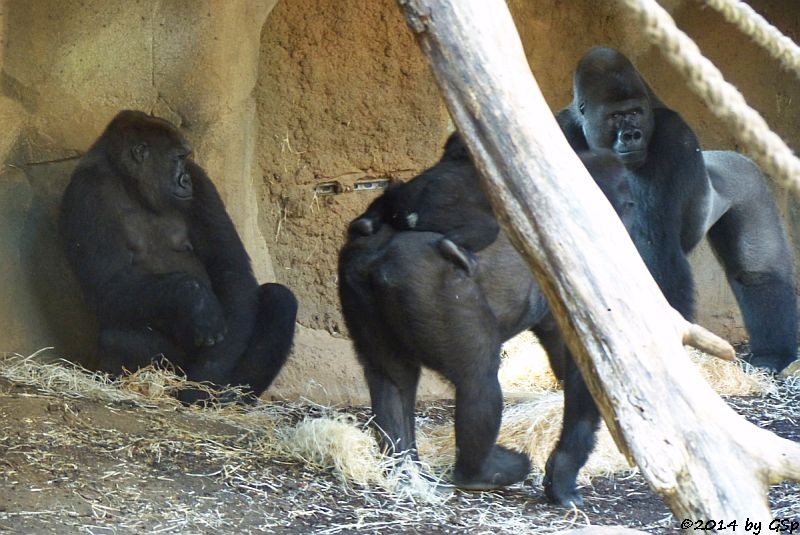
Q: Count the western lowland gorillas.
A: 4